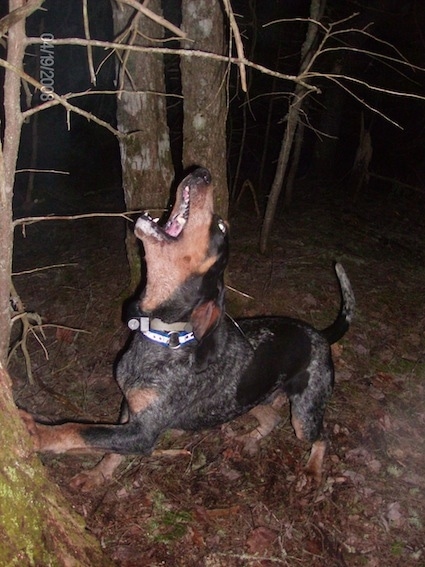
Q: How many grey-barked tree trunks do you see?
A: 2